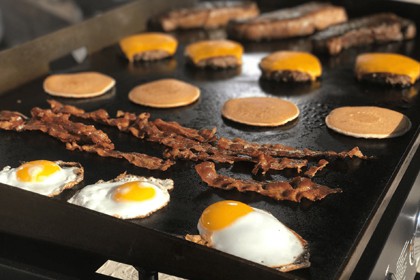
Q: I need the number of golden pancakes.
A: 4